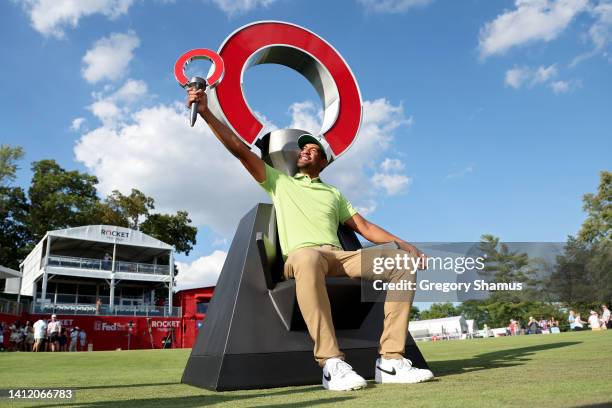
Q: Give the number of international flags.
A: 0